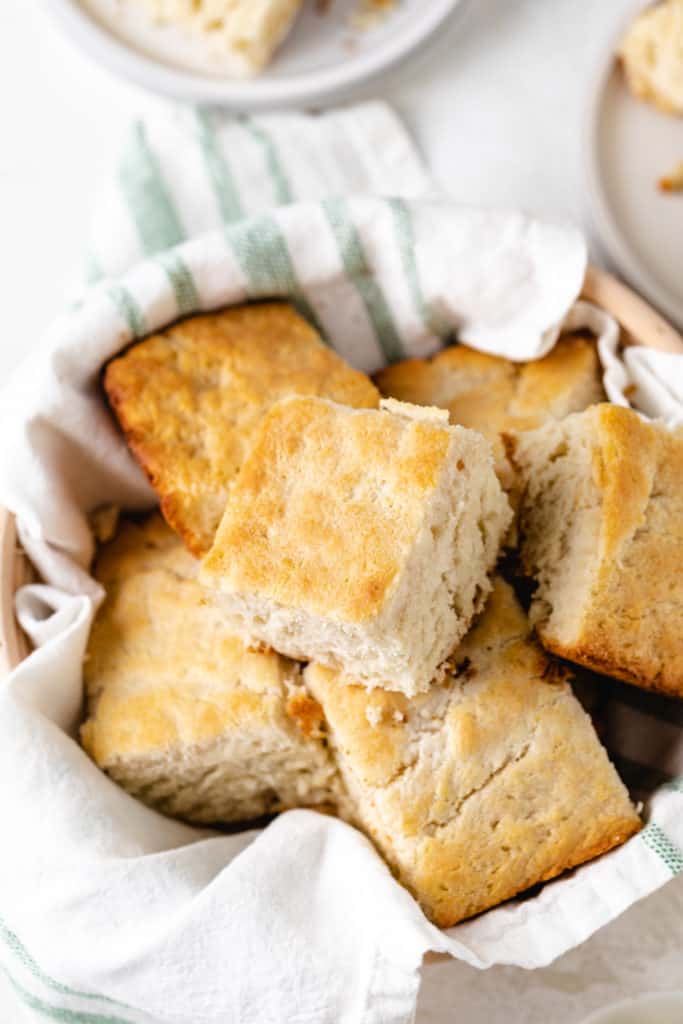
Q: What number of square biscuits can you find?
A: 6